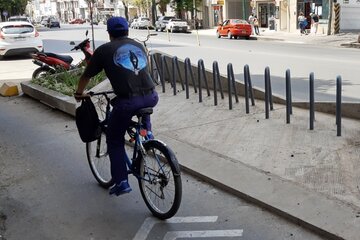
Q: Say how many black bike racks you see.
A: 12